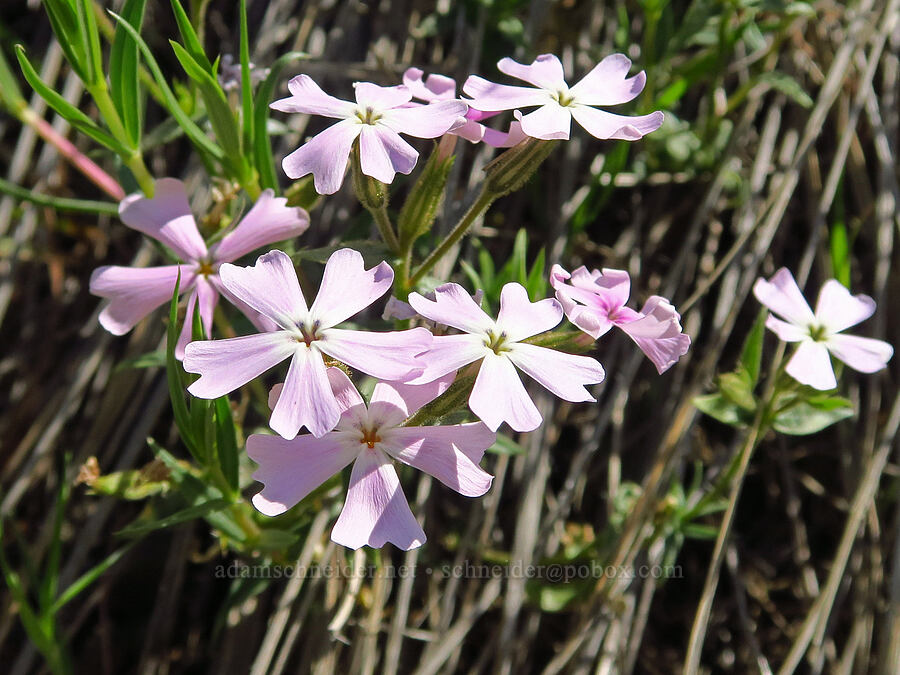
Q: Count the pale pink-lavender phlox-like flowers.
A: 9